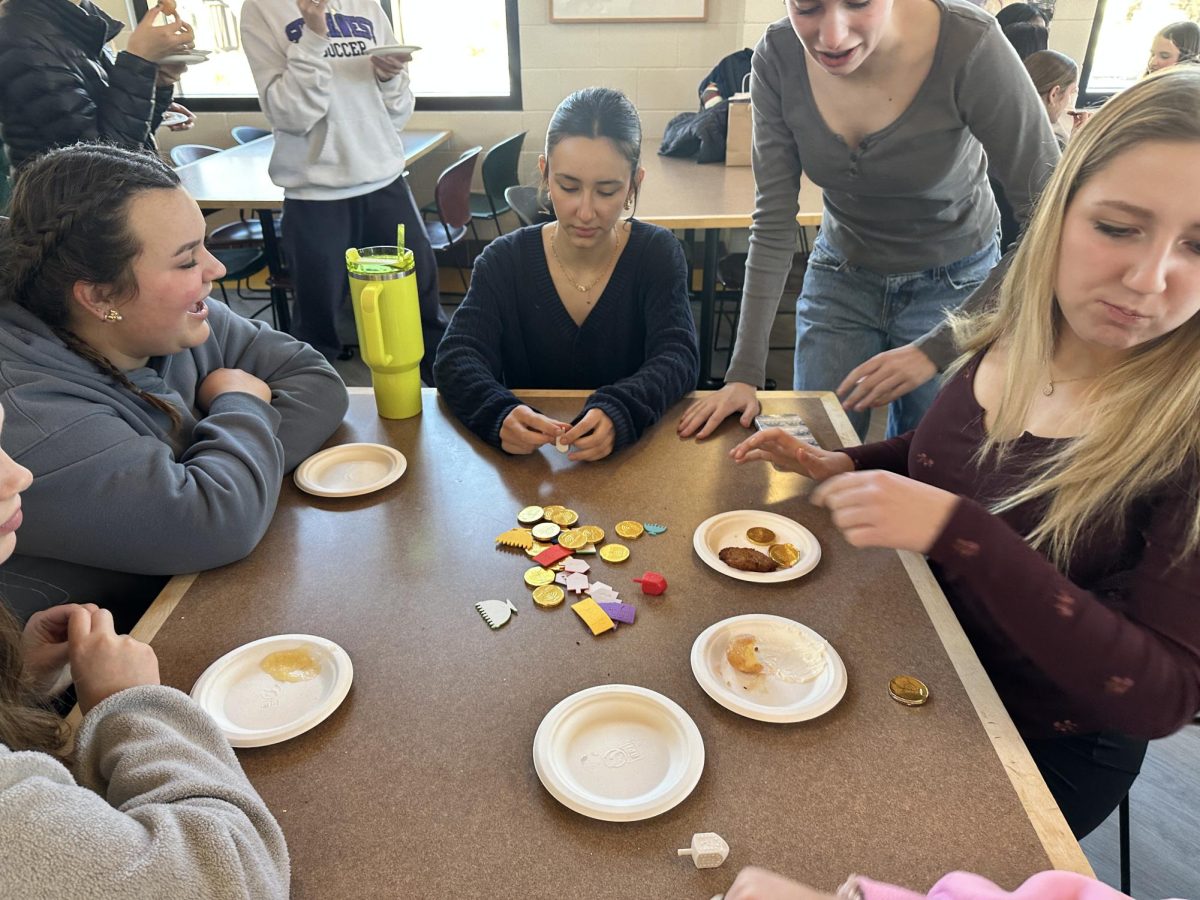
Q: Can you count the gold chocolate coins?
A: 14